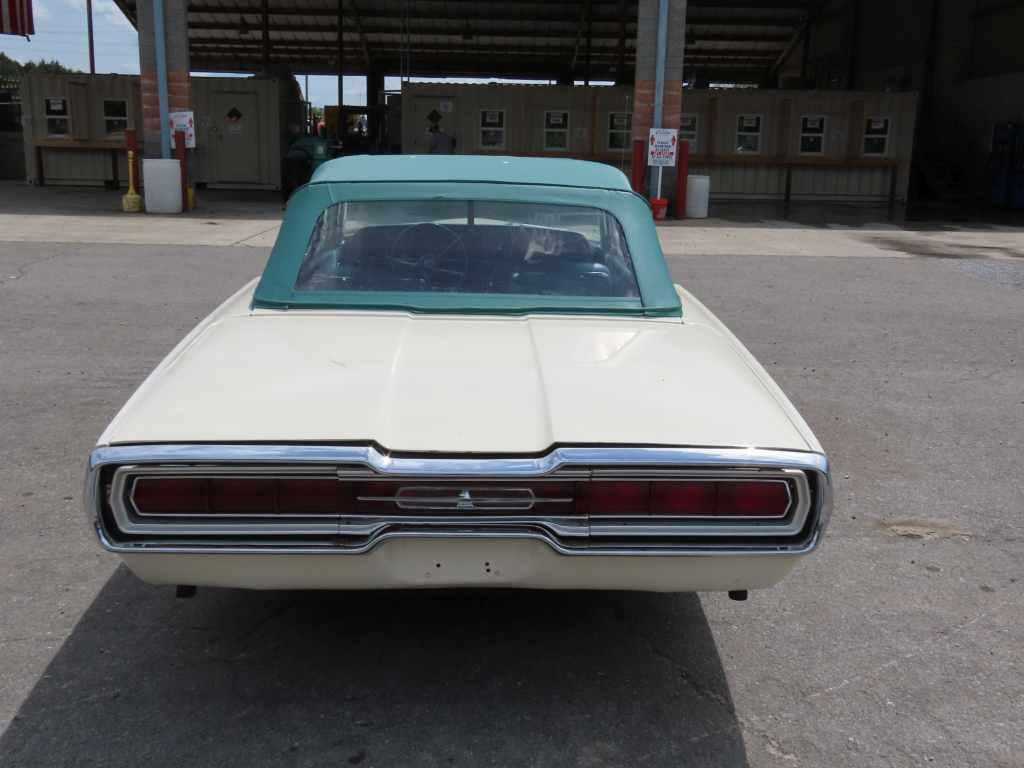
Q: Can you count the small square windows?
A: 9